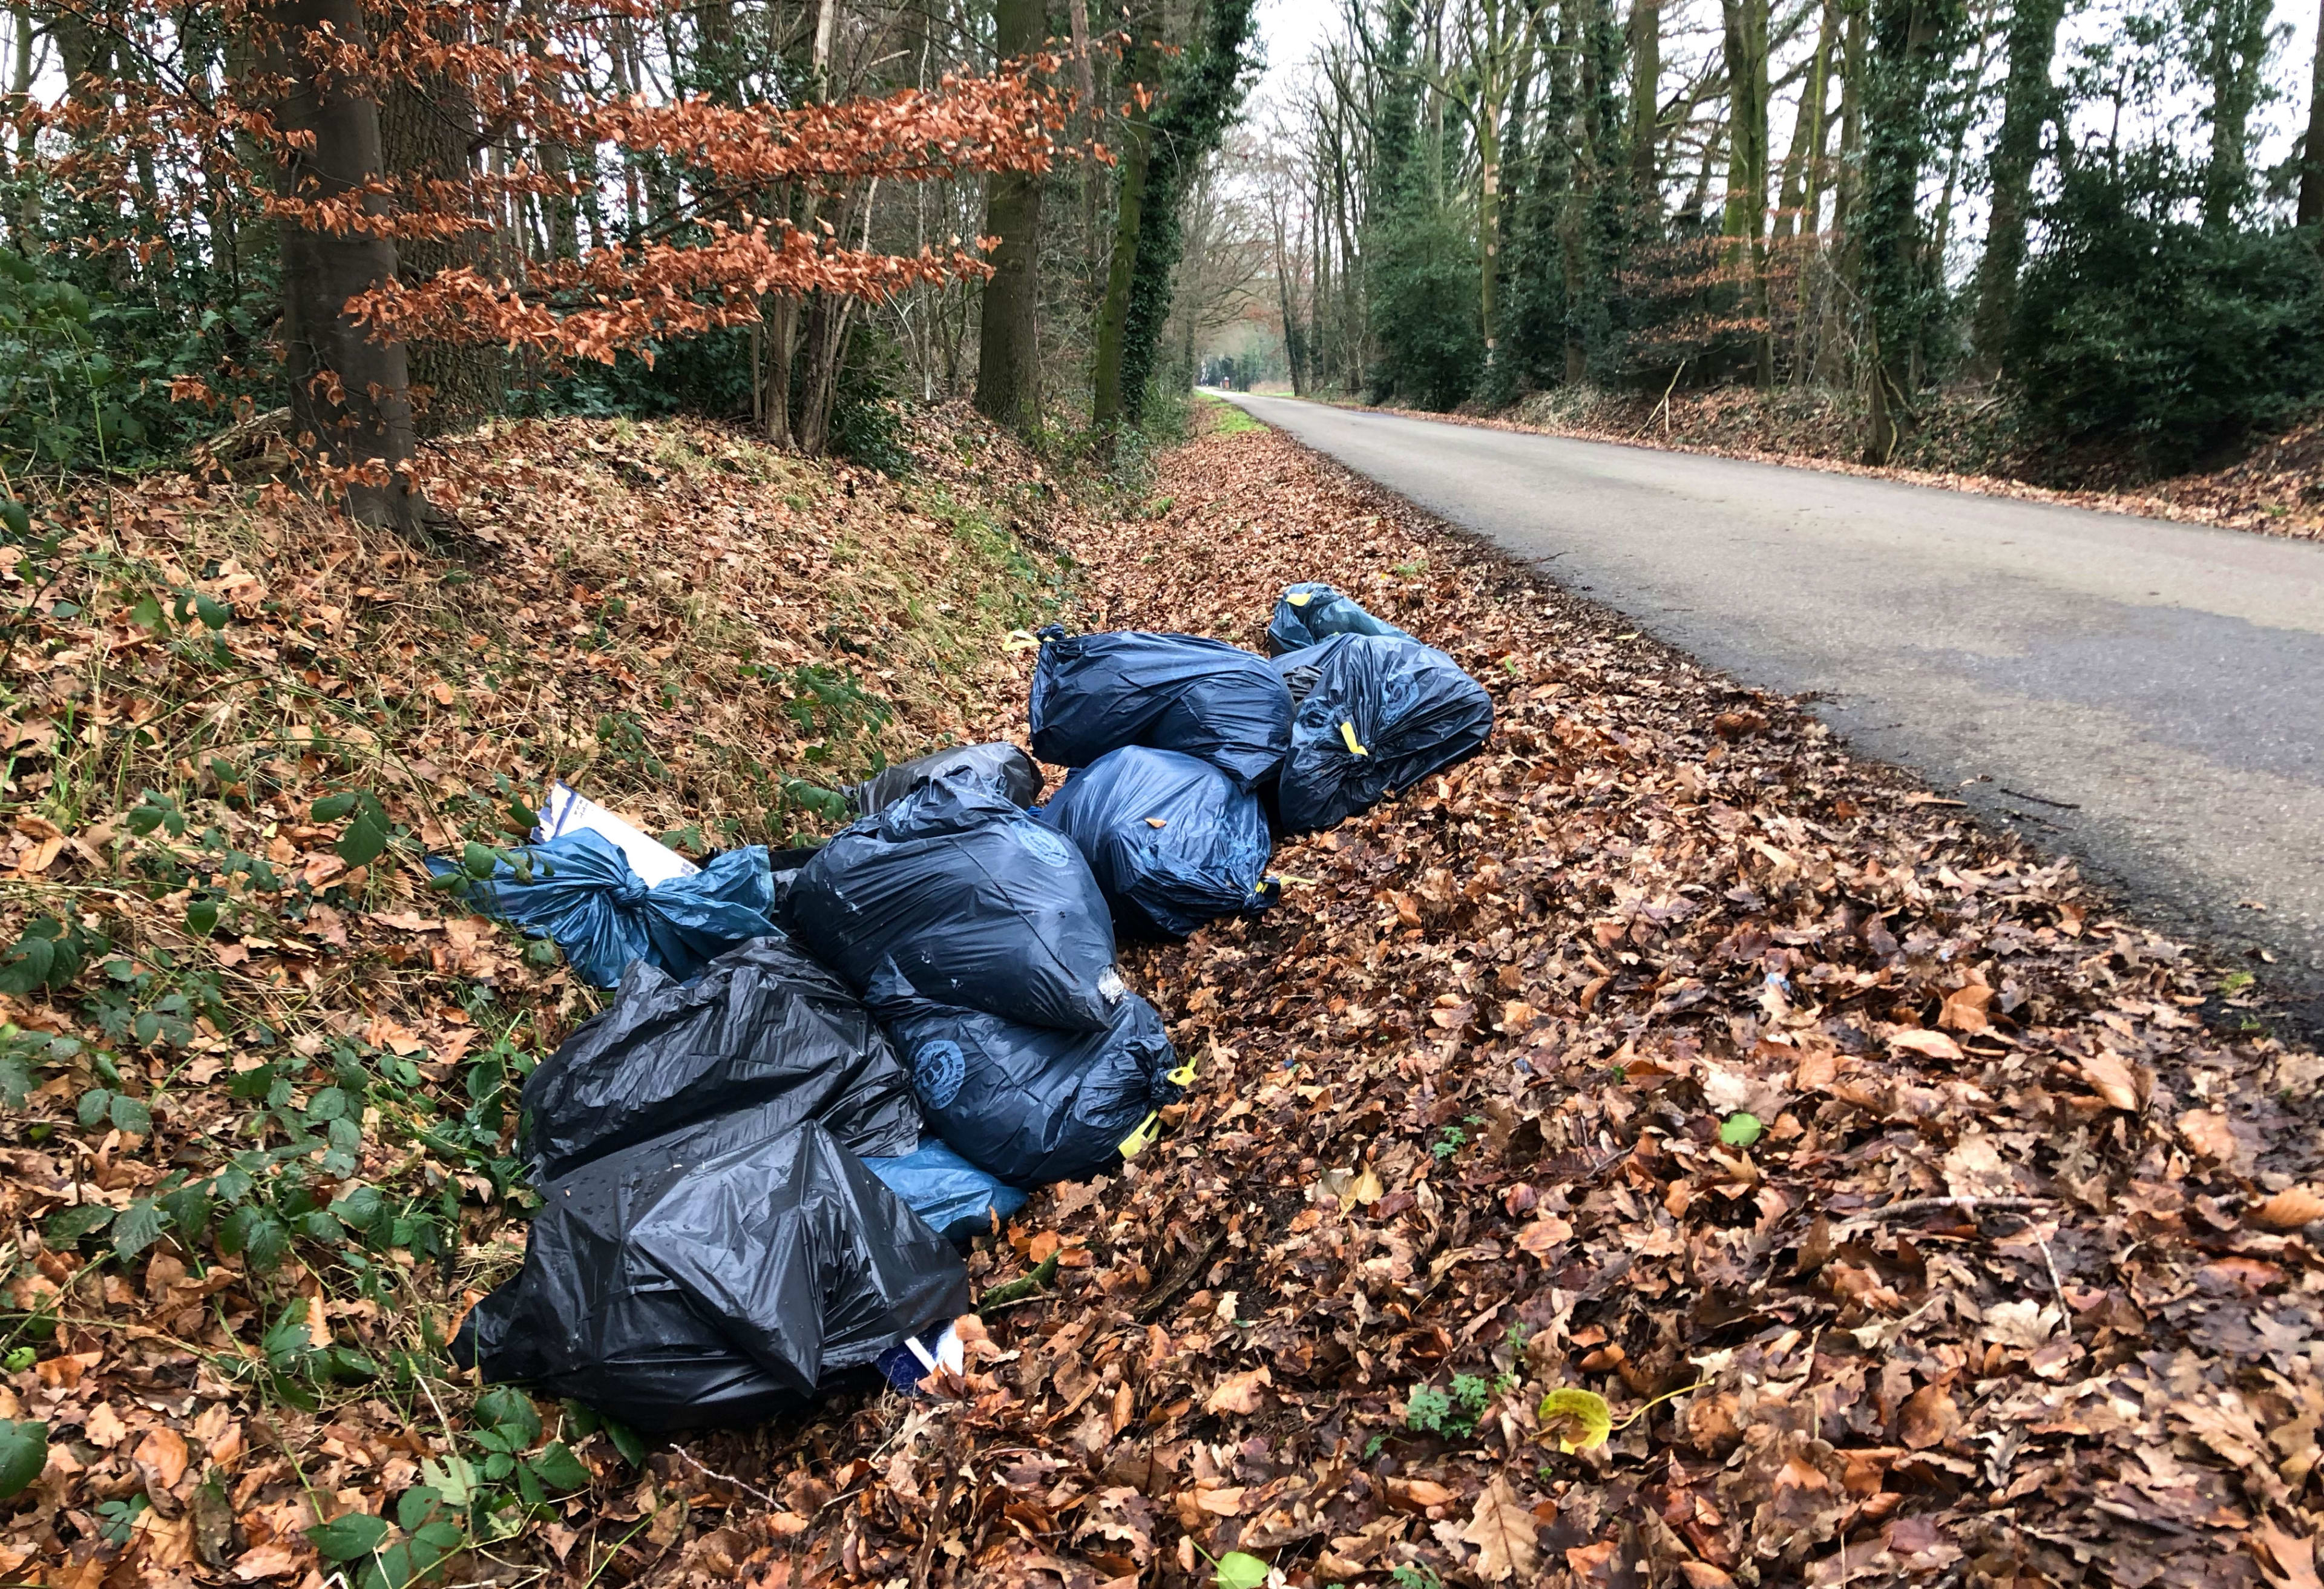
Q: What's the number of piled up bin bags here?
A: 11